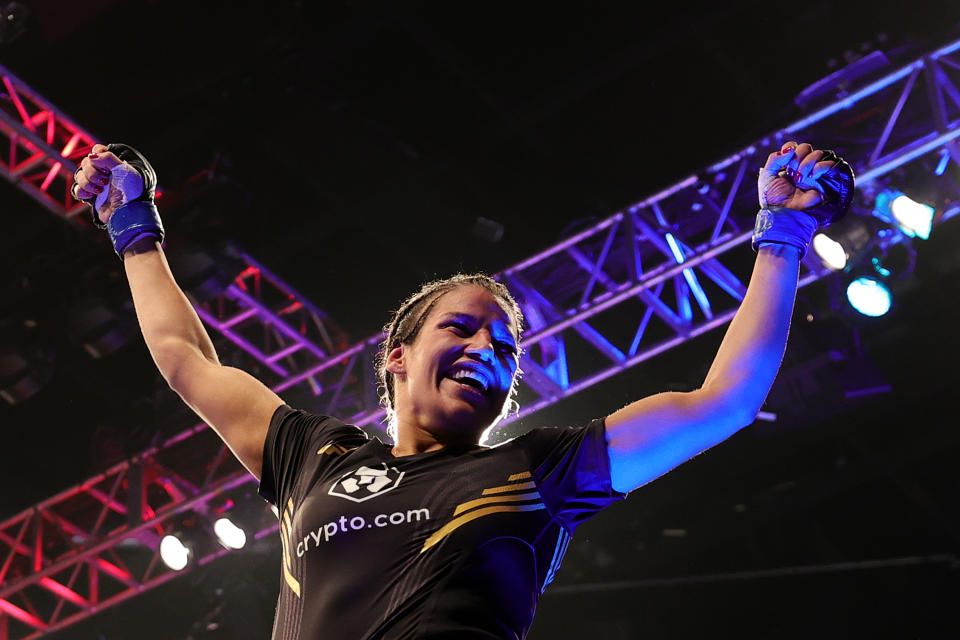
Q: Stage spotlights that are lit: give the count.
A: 5